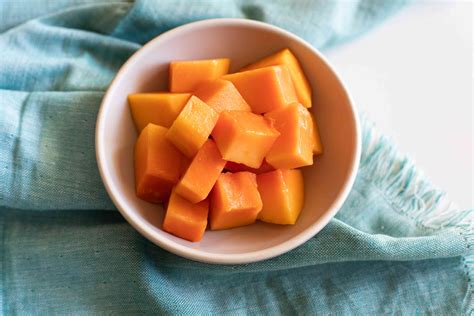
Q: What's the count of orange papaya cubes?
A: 14